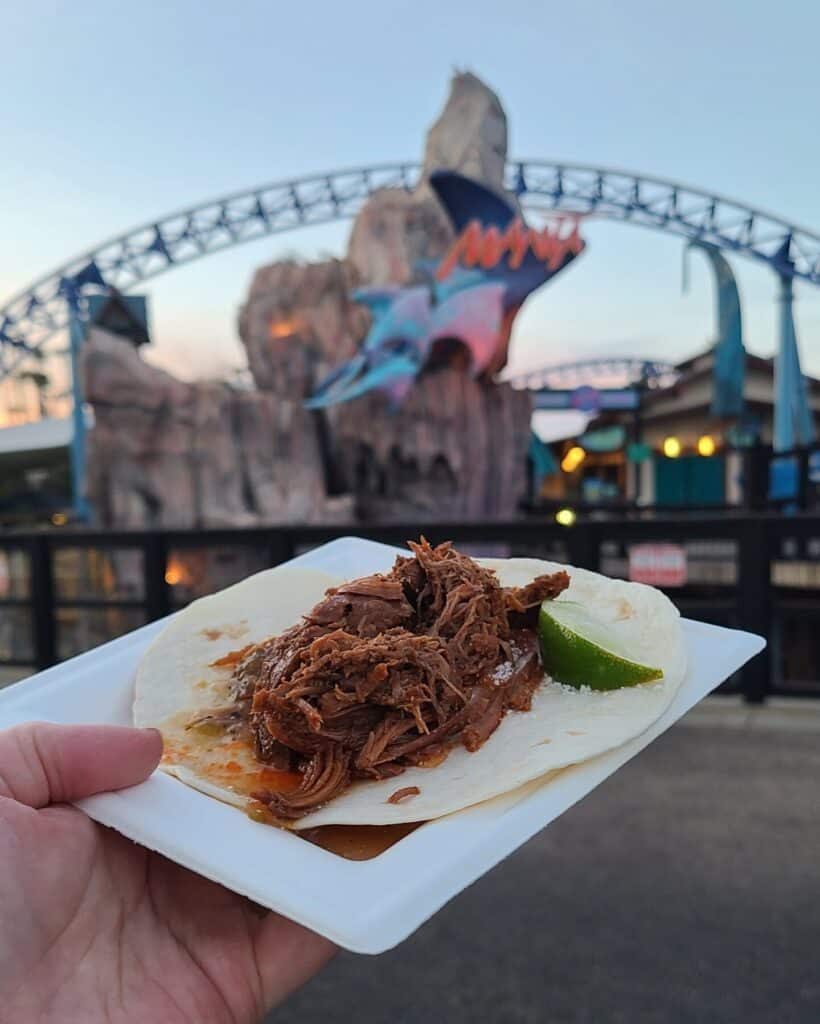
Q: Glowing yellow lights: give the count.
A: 4